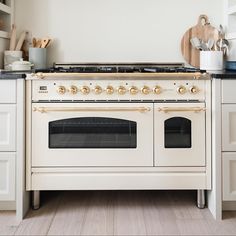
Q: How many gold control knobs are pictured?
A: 11